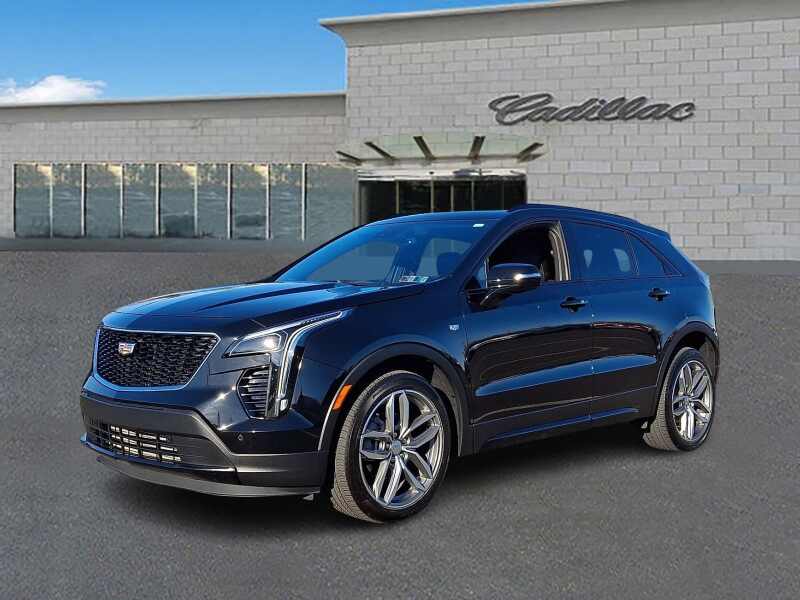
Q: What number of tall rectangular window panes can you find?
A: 9